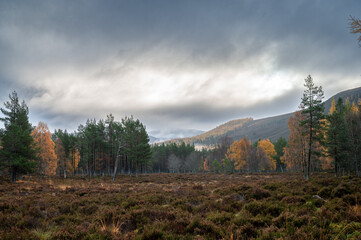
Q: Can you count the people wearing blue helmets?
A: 0